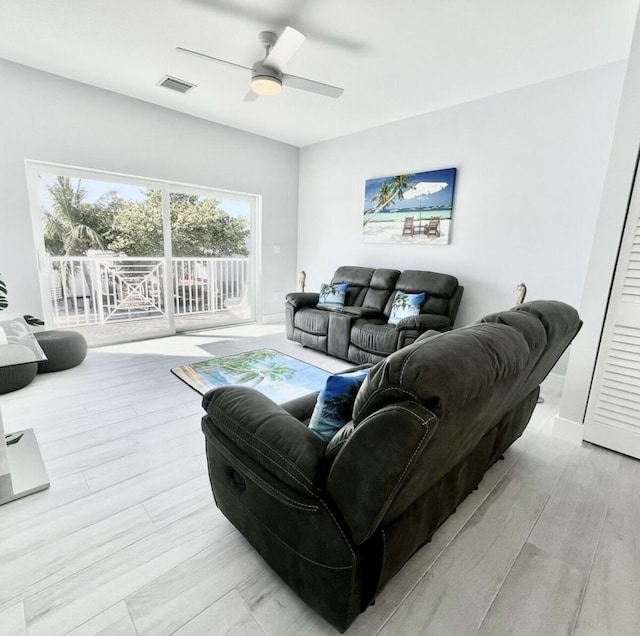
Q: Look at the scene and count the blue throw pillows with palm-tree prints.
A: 3